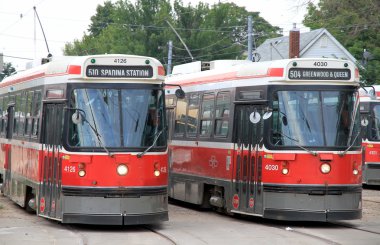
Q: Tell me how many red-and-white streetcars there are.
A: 3